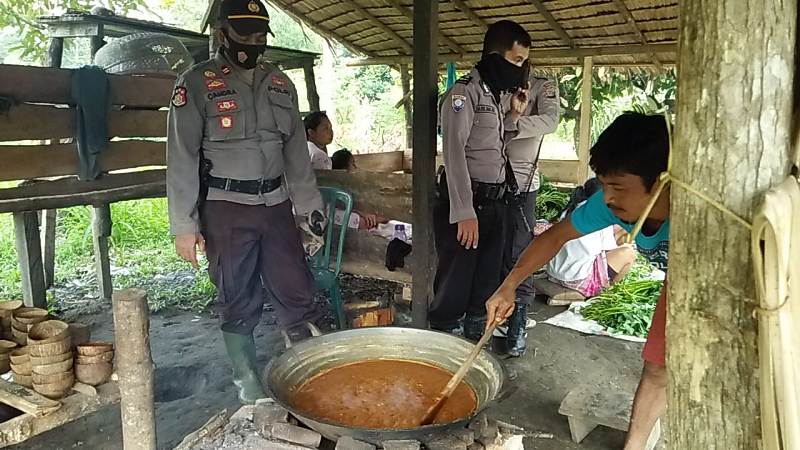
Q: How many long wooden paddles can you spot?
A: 1